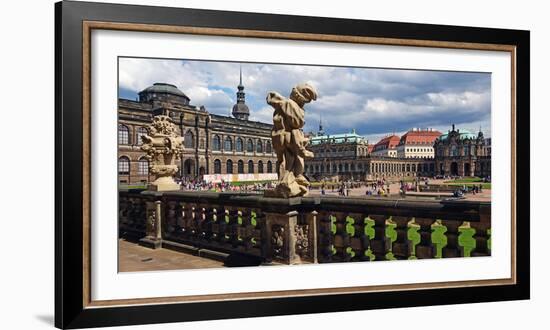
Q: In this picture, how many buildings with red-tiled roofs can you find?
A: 2